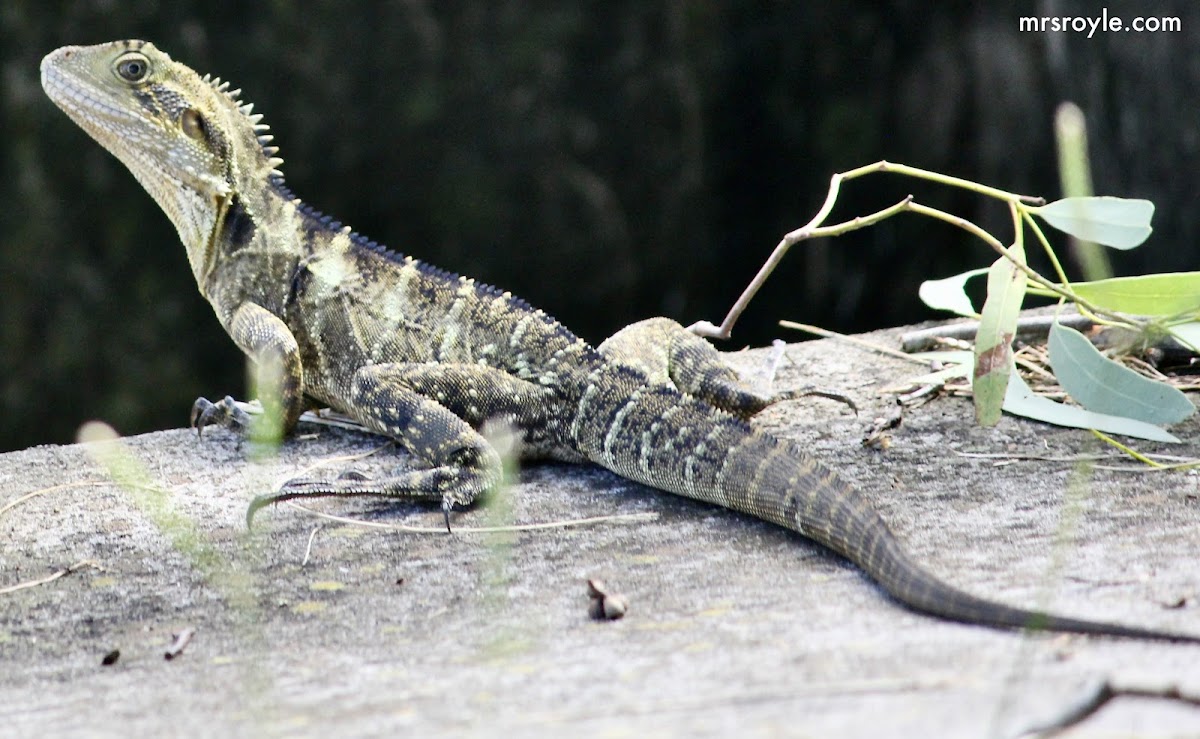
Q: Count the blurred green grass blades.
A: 5